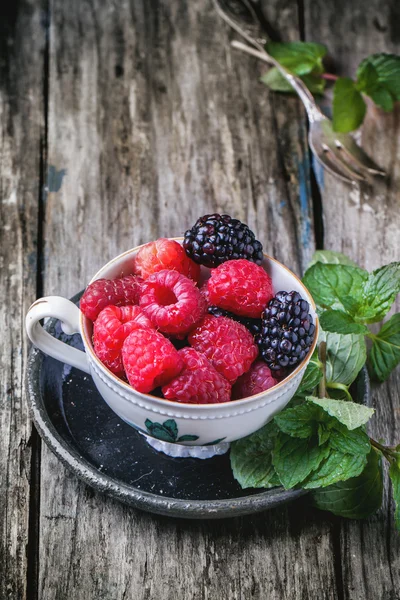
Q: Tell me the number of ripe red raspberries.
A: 9